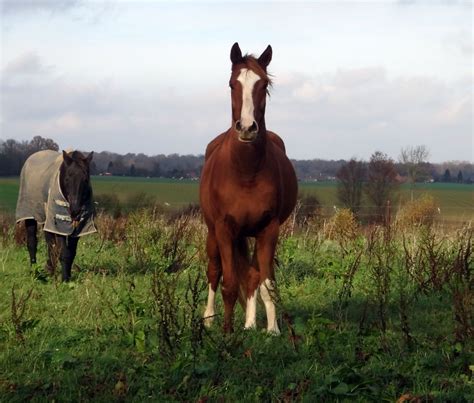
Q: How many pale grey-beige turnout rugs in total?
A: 1